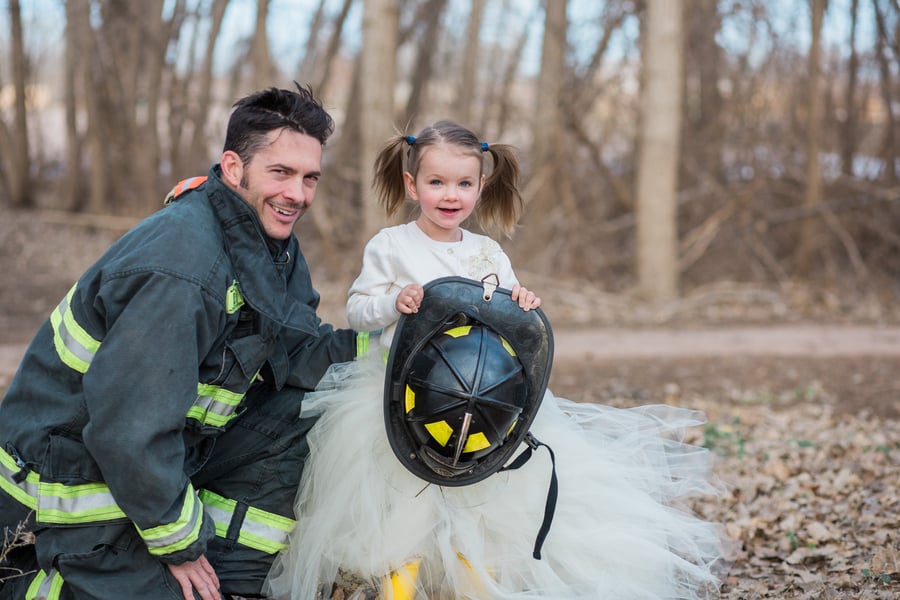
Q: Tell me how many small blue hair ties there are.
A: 2